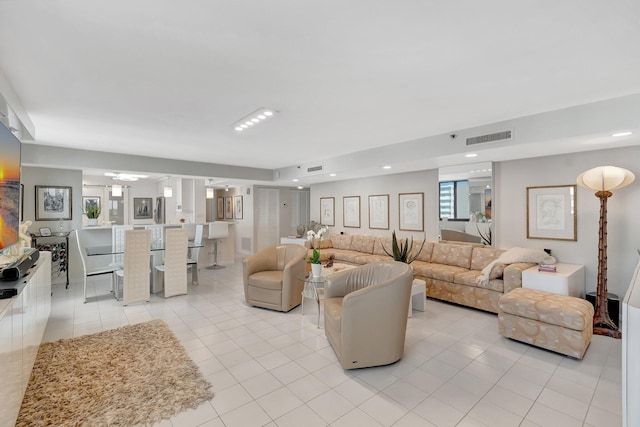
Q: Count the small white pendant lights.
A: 3